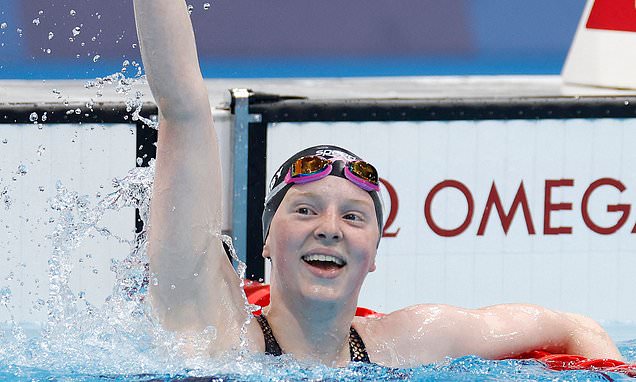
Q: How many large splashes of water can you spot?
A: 1